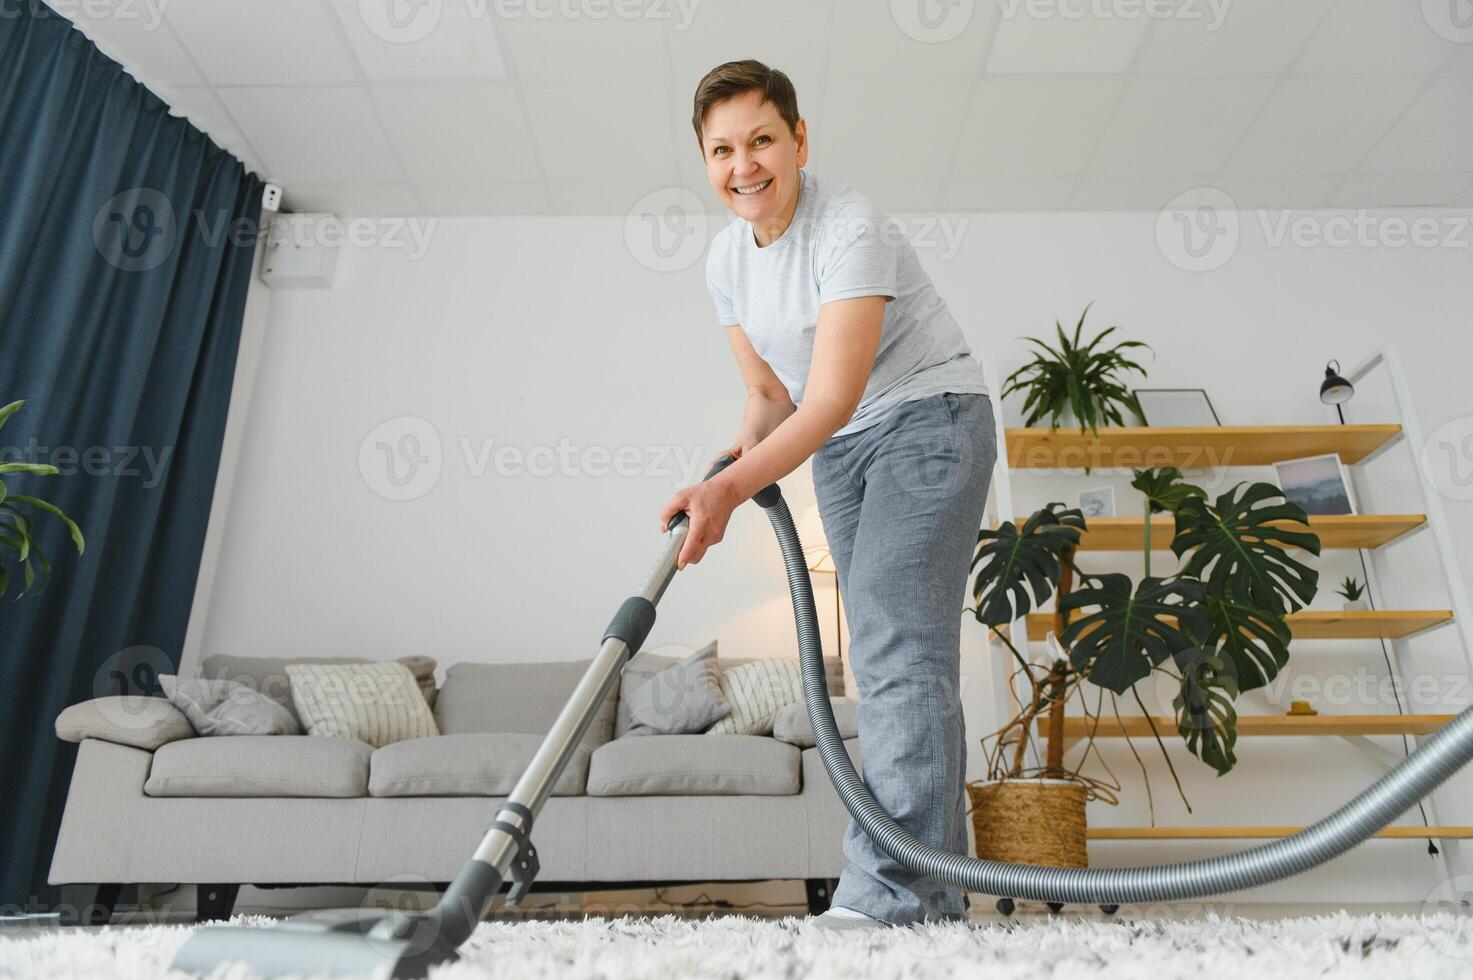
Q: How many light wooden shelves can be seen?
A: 5